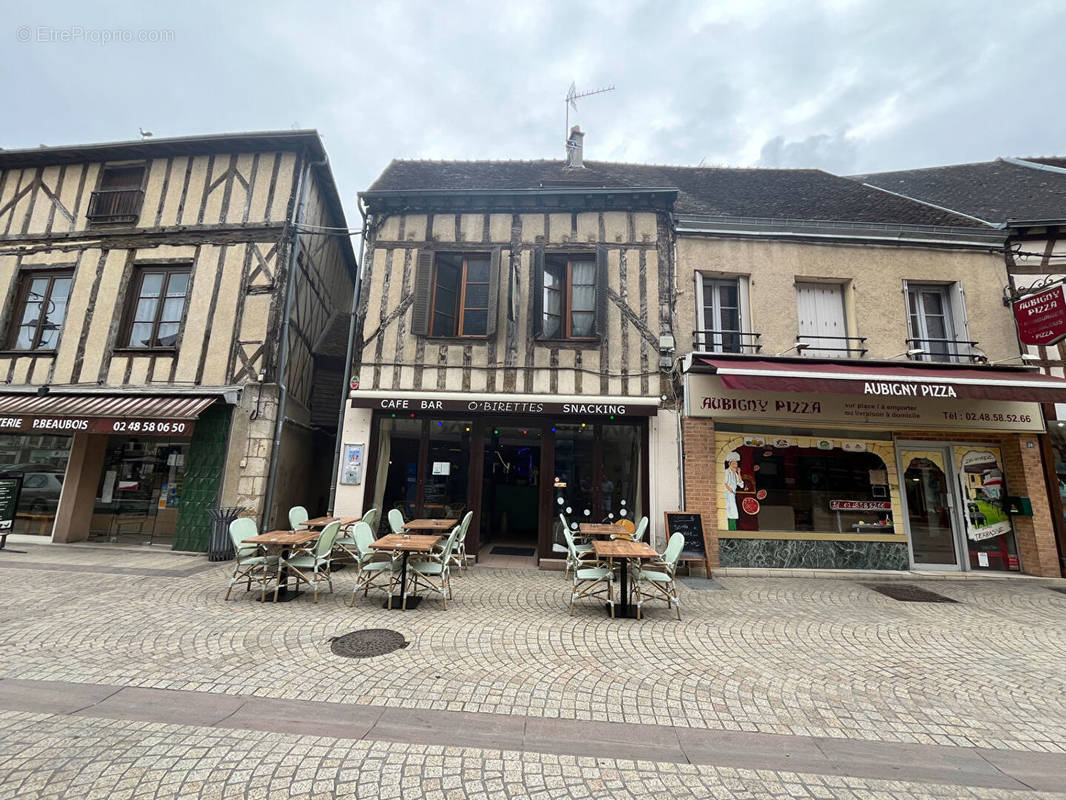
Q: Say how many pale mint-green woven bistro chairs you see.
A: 12